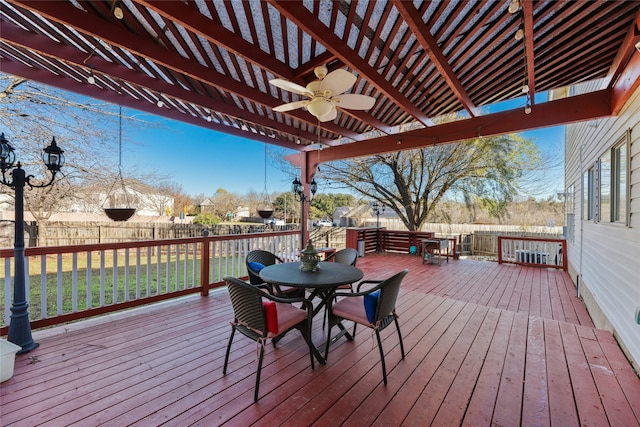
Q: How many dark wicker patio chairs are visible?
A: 4